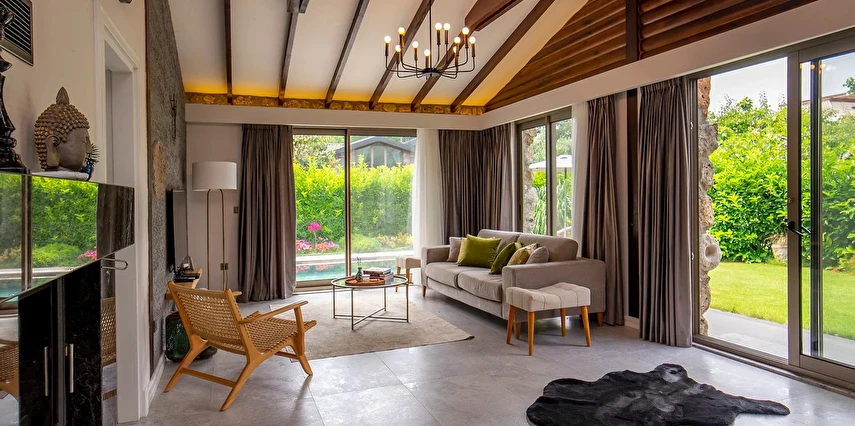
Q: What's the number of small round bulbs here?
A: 11